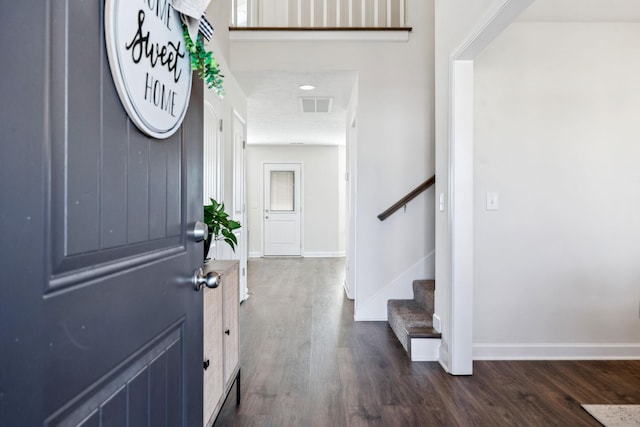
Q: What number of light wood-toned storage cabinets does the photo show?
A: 1